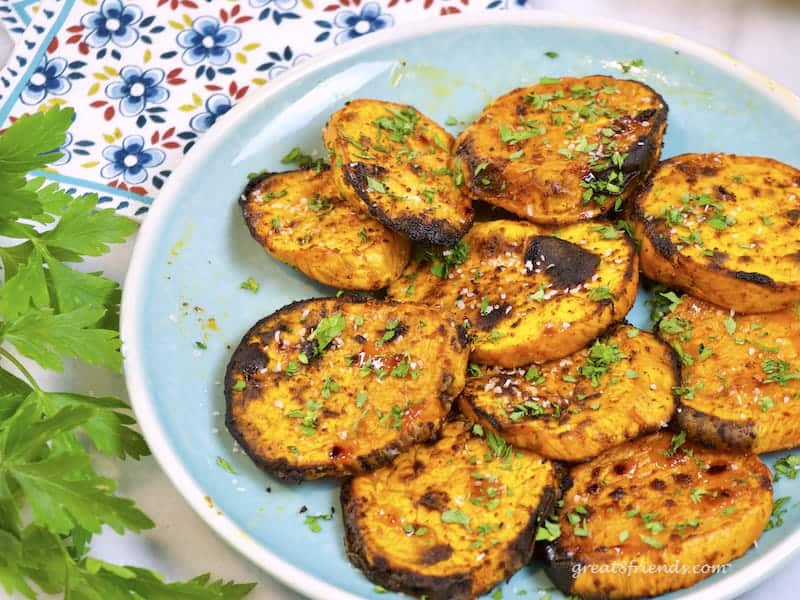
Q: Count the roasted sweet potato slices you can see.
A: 10